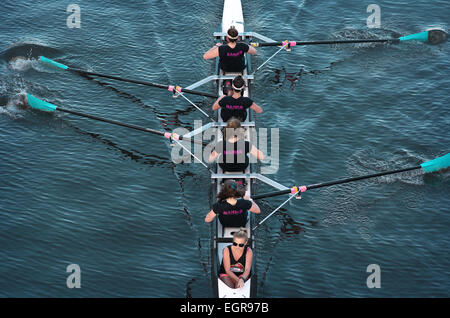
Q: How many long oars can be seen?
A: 4